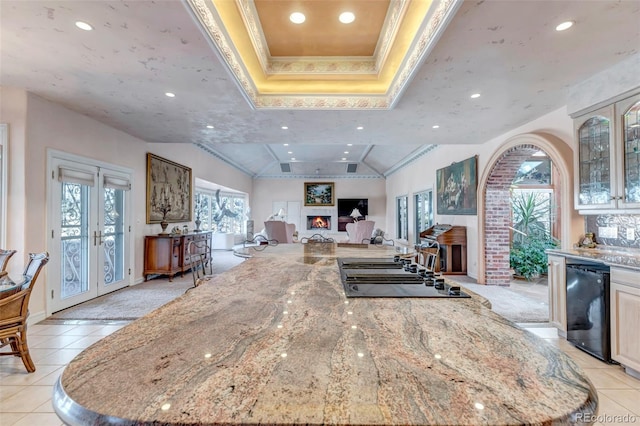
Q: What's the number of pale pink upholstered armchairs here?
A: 2